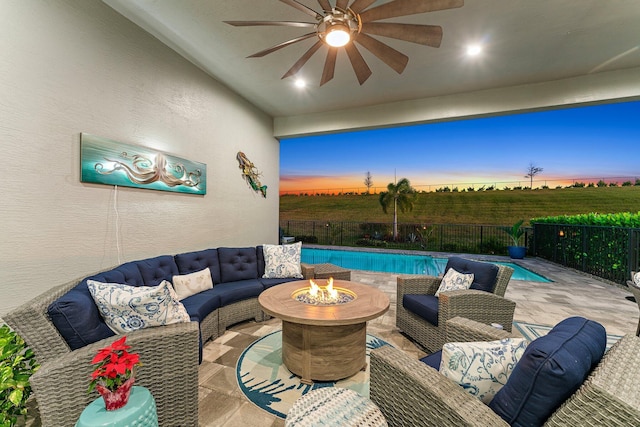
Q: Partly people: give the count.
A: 1